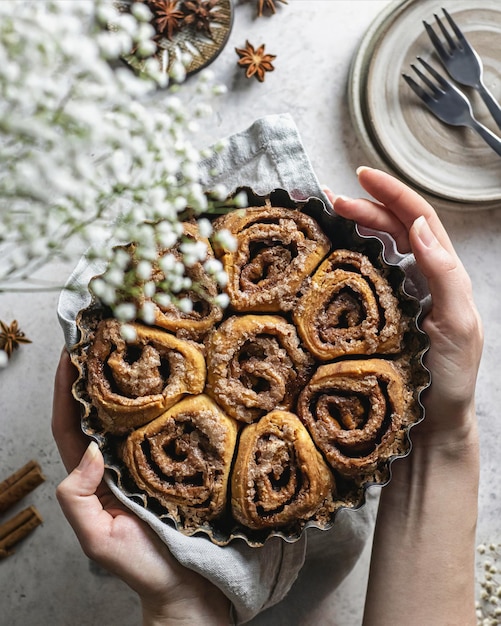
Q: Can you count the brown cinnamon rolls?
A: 8